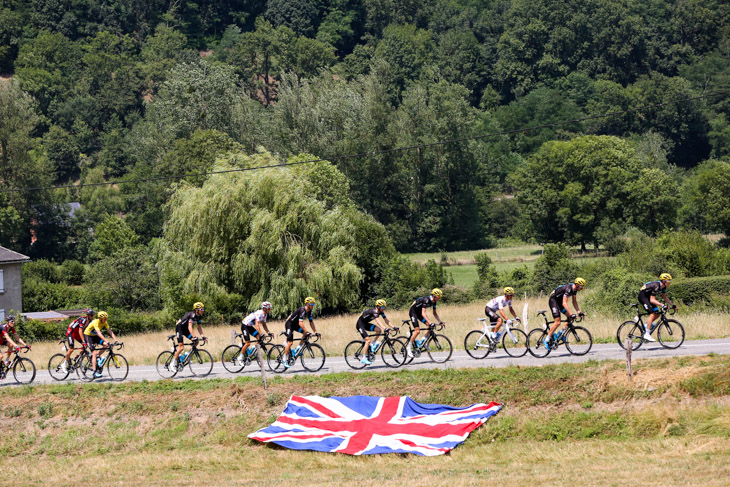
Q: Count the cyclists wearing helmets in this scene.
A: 11